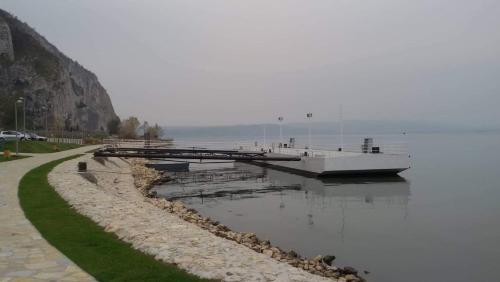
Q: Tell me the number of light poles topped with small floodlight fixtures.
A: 2